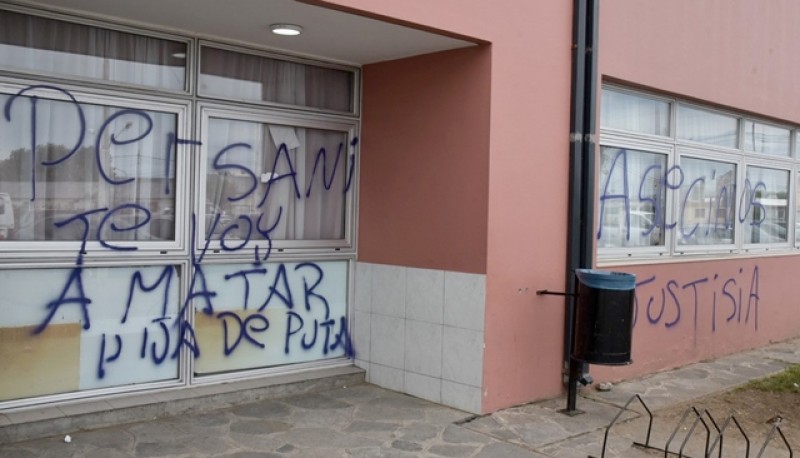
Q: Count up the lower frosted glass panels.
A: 2